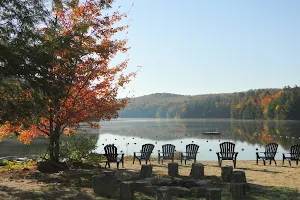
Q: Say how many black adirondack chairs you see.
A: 7